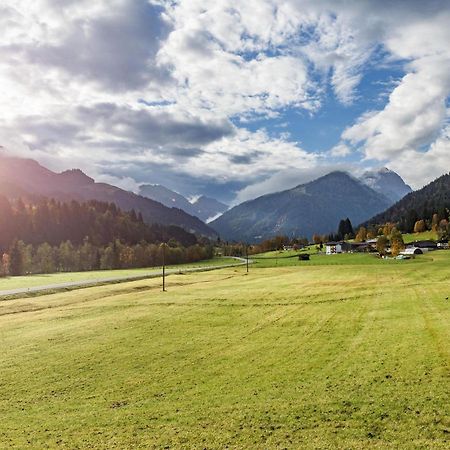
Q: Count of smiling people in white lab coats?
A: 0